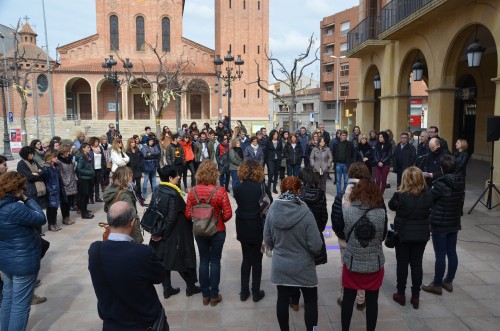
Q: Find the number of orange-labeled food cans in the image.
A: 0